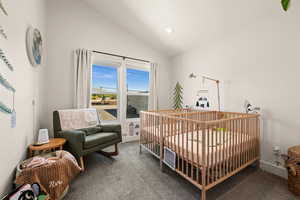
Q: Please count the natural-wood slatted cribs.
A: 2